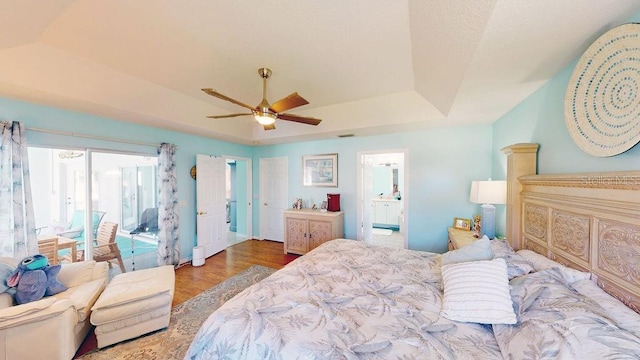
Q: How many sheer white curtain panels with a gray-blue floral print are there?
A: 2